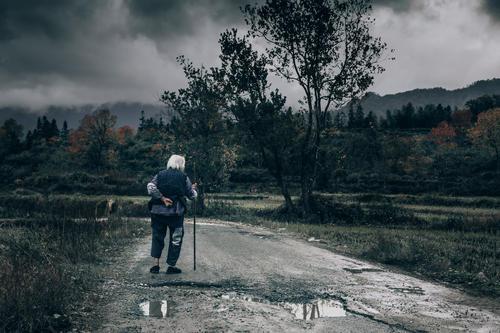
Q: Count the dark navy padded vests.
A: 1